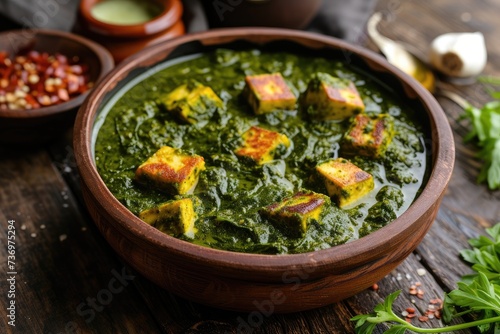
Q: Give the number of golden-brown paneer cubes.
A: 9